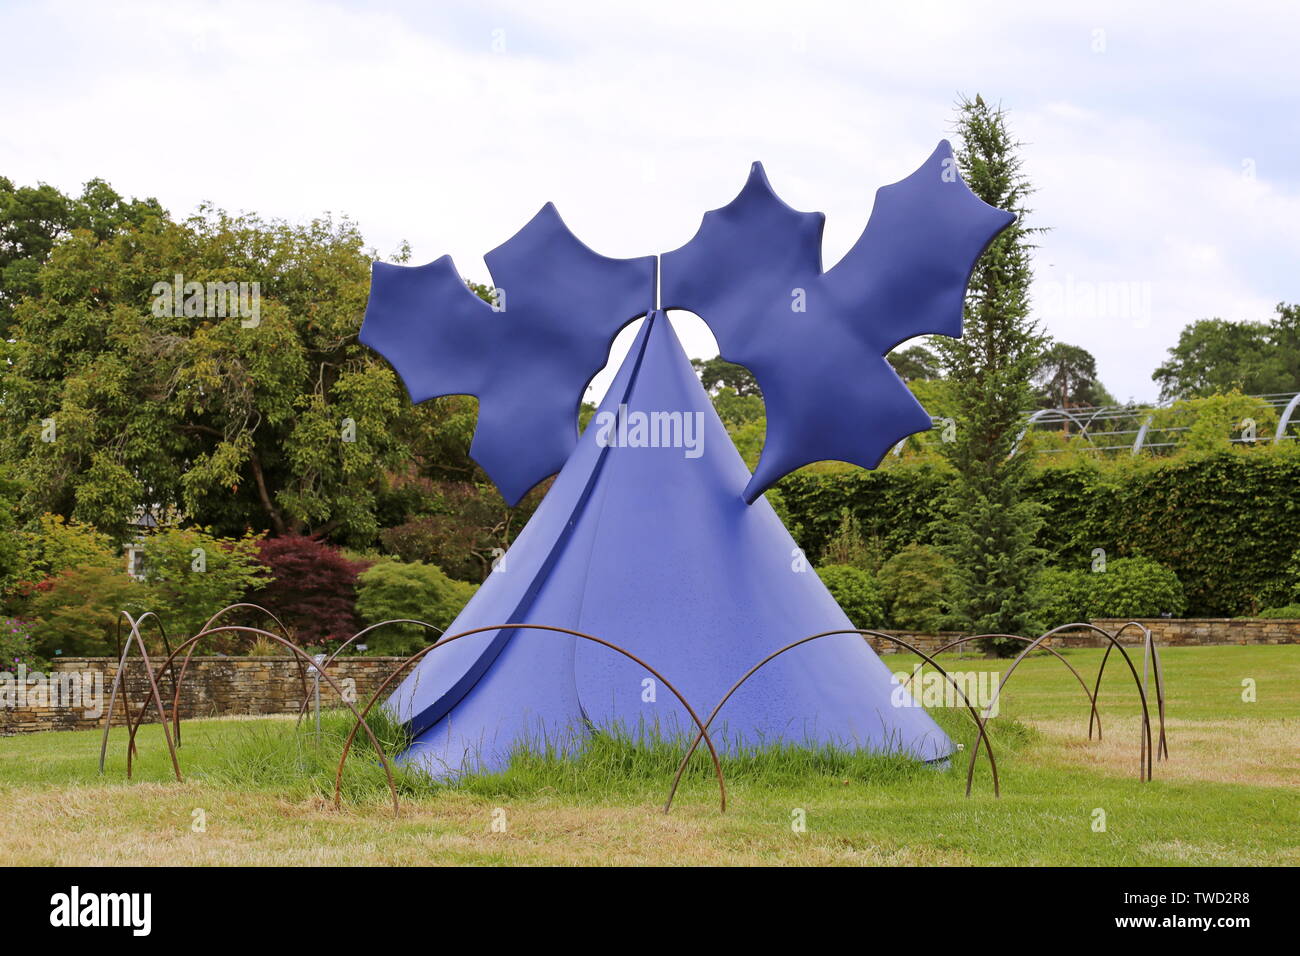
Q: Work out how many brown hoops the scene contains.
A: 11